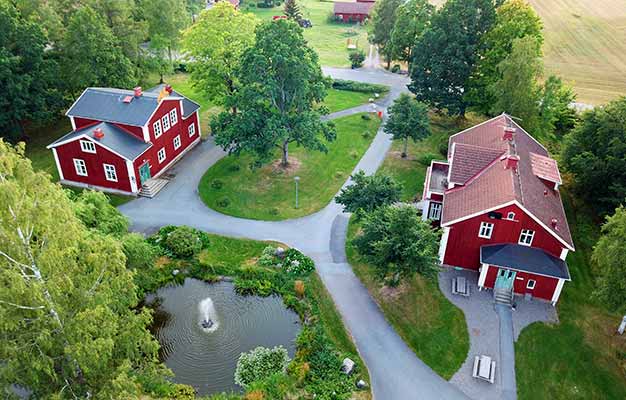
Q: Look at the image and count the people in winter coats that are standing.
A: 0